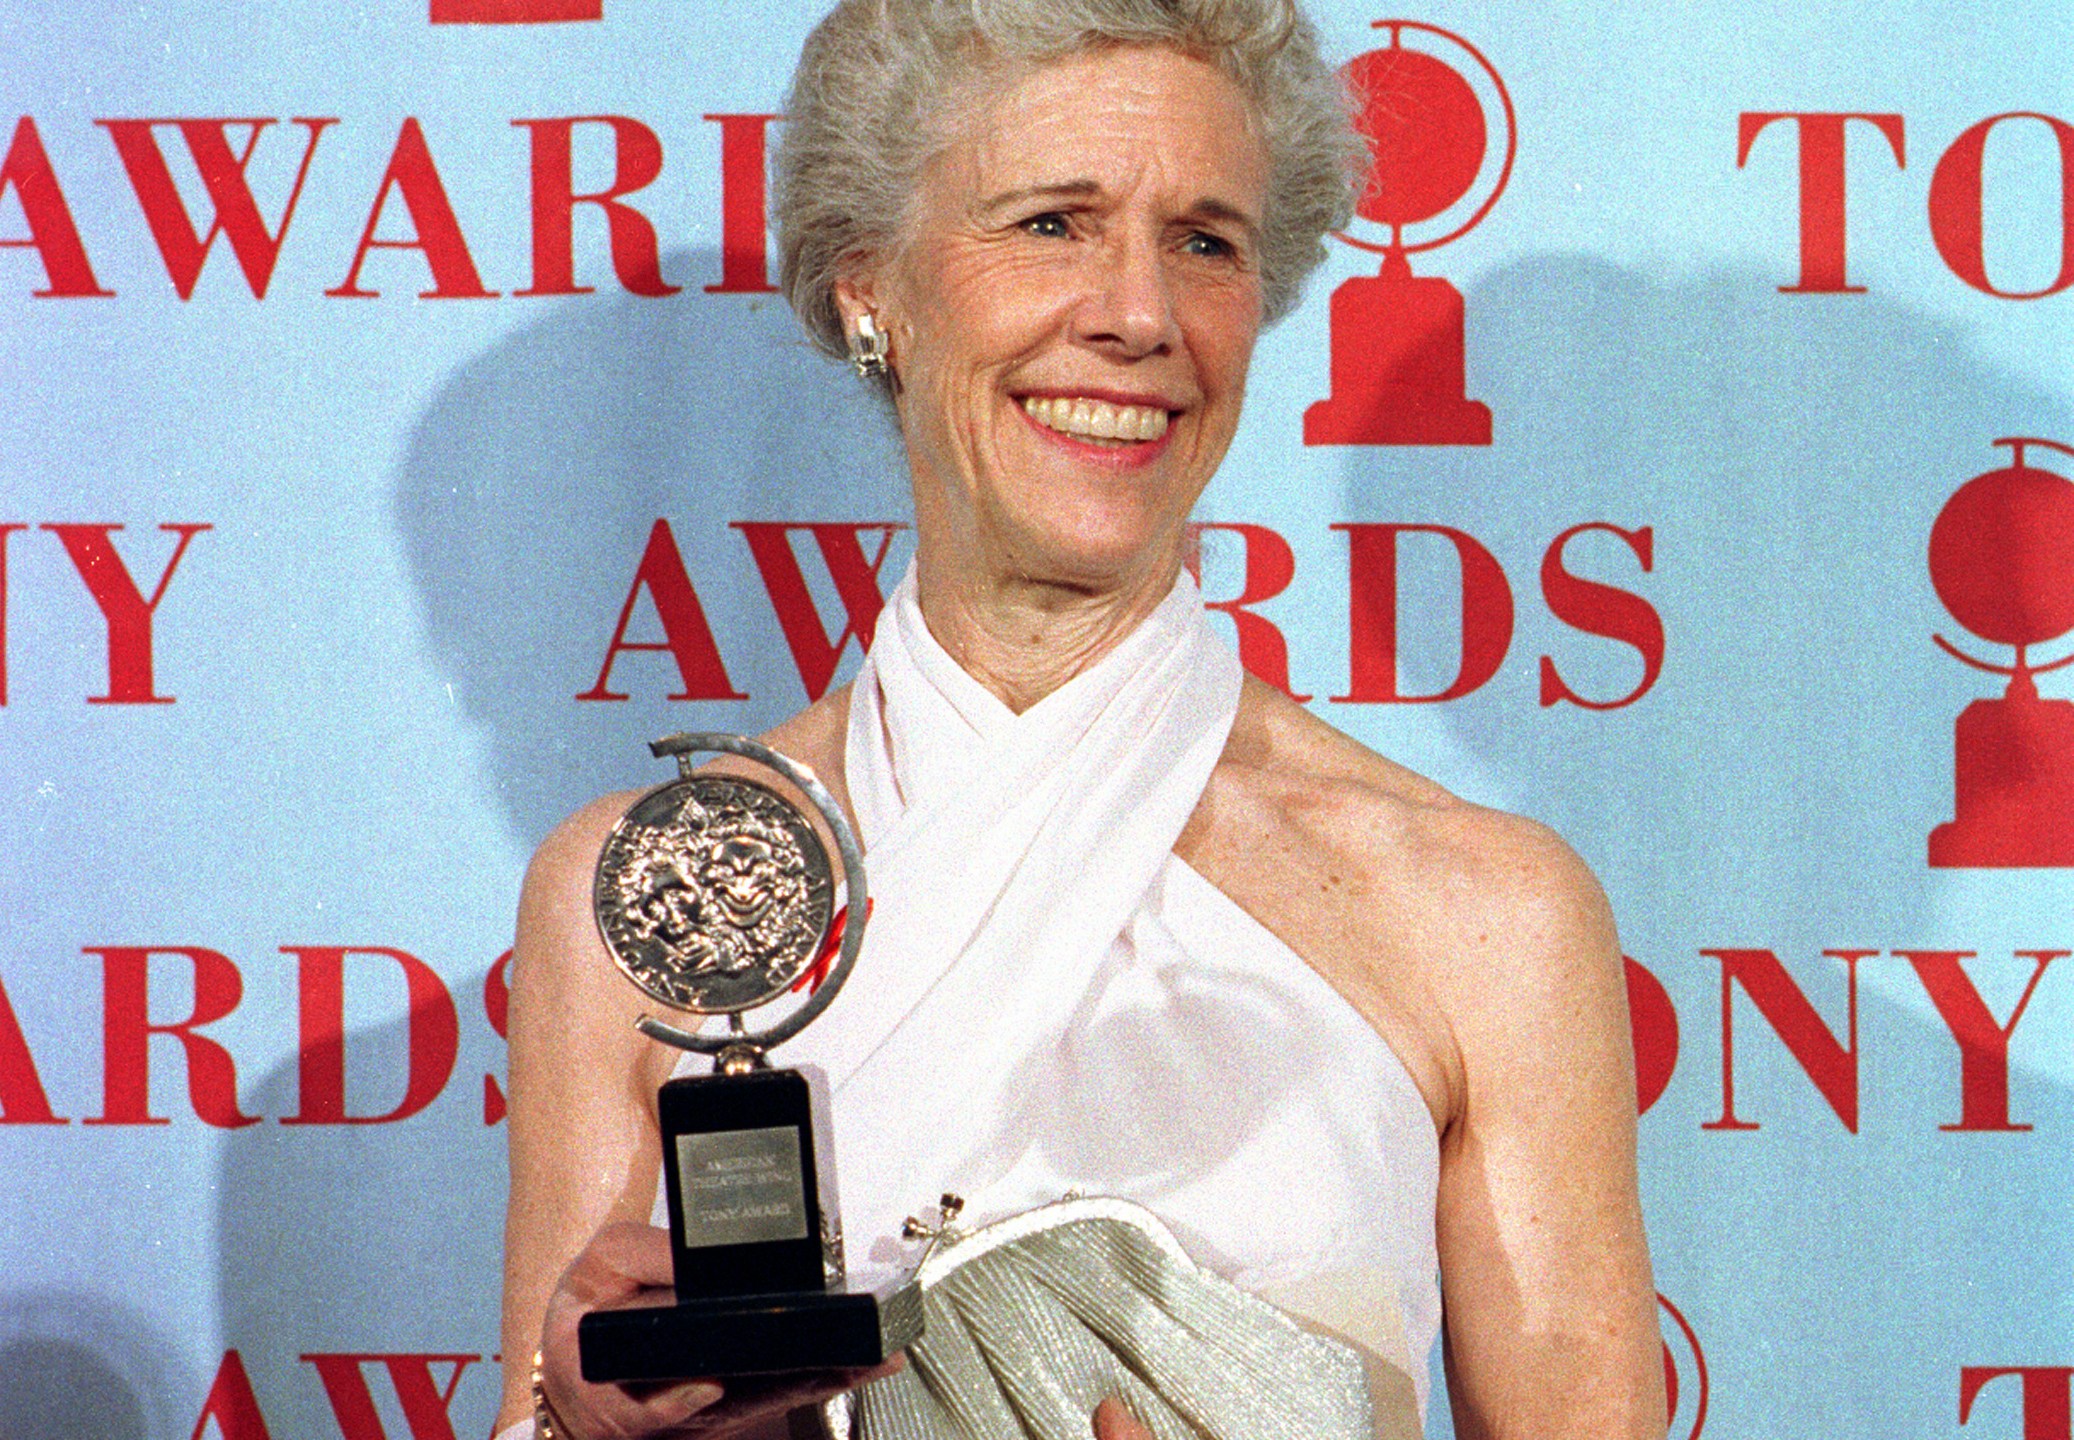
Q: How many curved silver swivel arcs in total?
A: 1